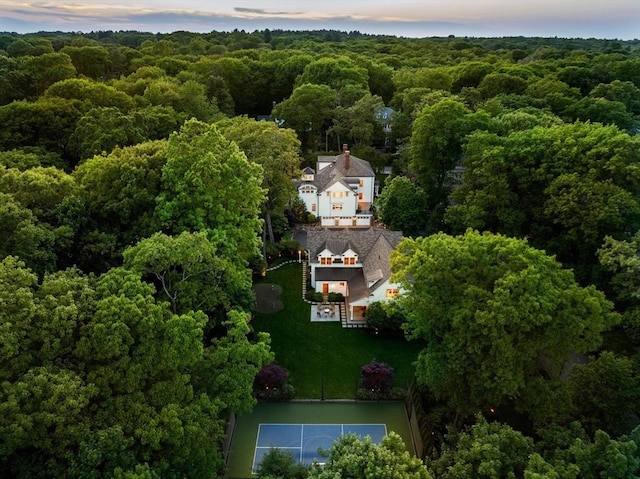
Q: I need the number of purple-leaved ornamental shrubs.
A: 2